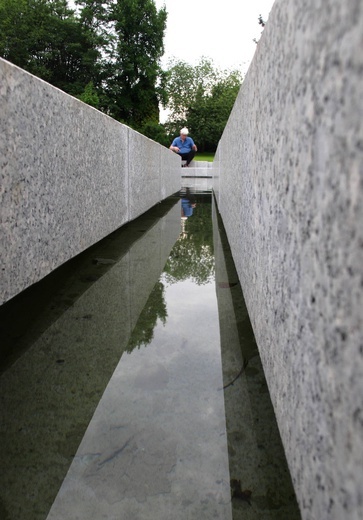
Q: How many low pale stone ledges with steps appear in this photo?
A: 1